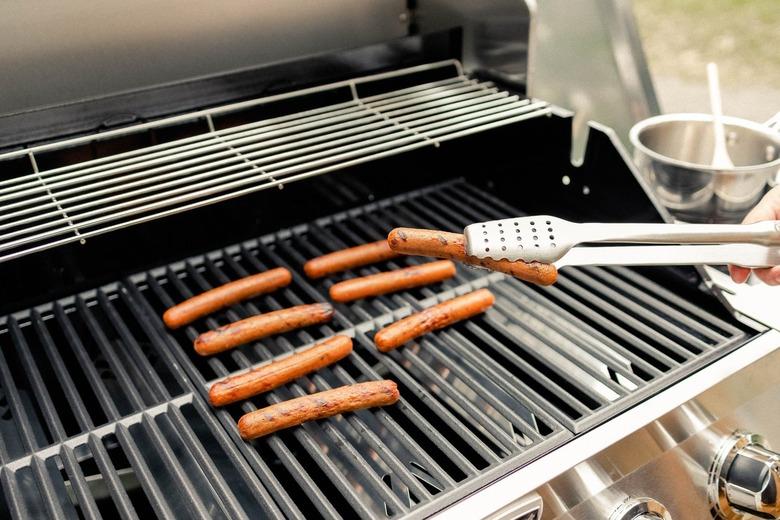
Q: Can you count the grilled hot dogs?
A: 8